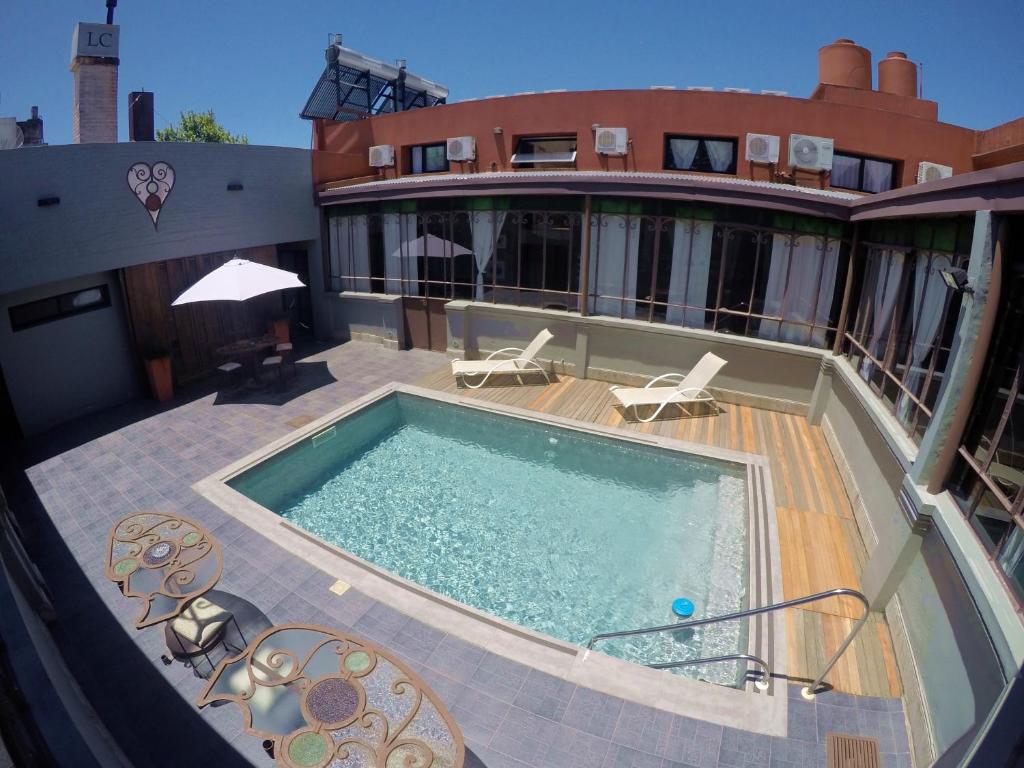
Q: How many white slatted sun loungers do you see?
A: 2